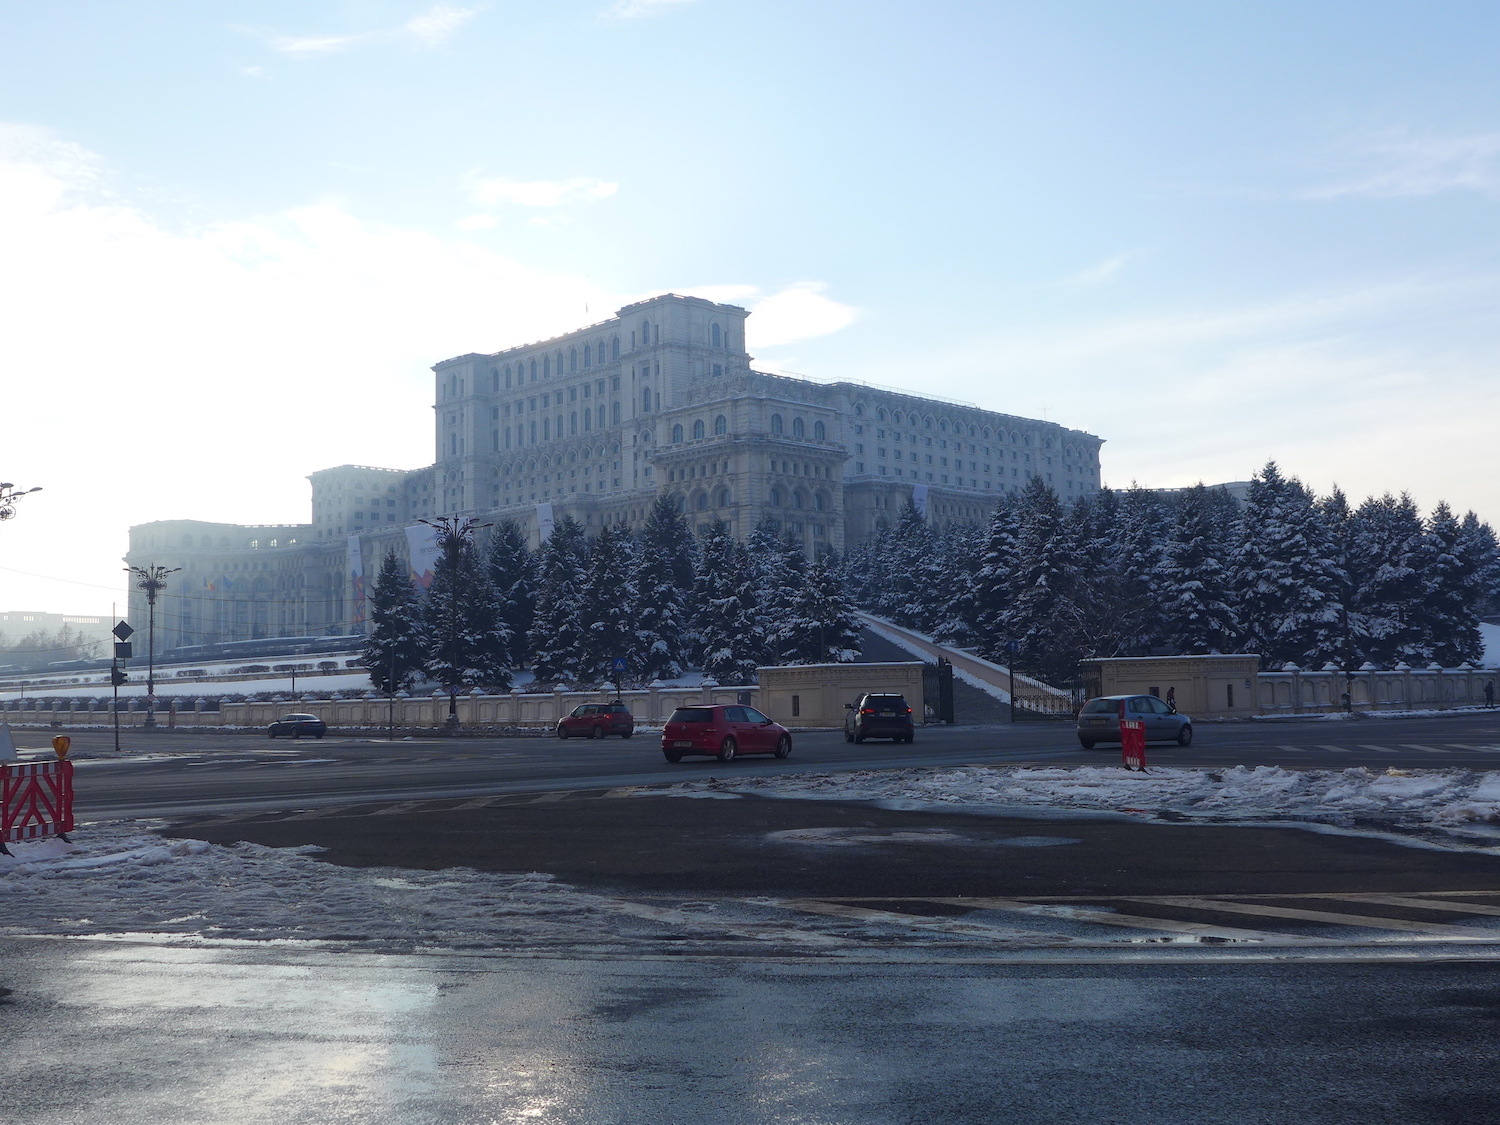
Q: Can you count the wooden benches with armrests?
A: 0